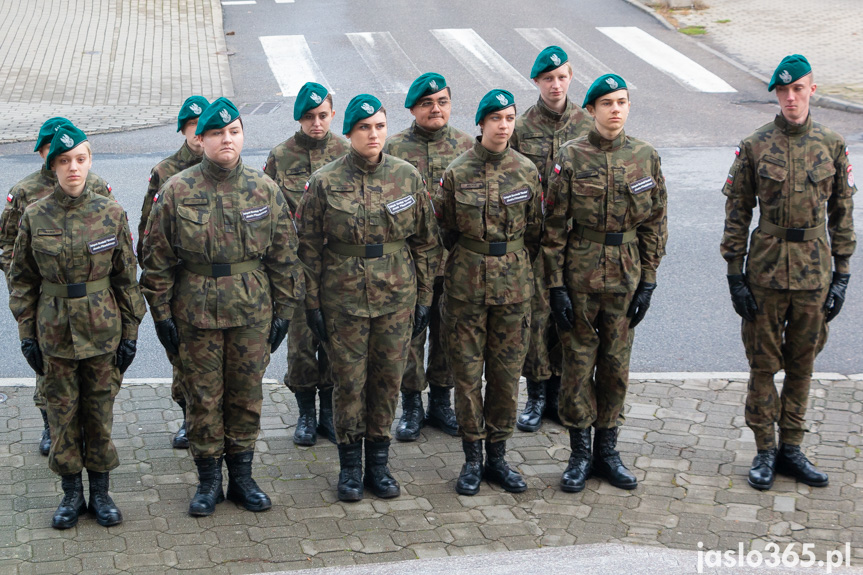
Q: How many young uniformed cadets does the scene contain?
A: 11